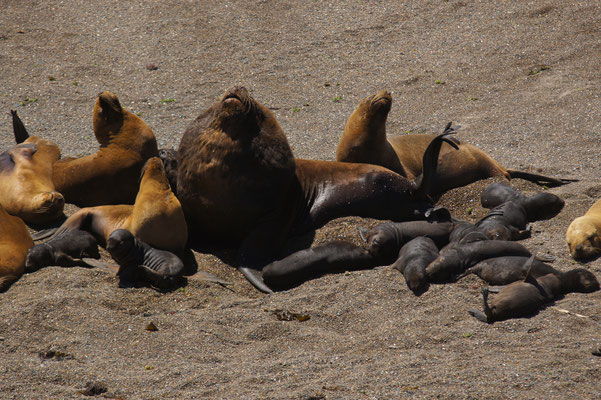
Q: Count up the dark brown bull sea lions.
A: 1